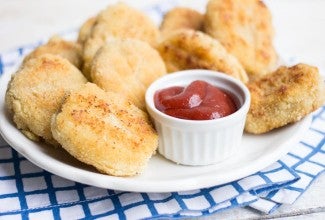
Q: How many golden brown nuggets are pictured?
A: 10